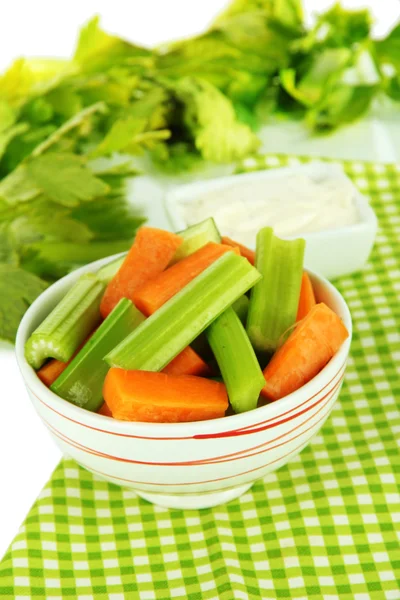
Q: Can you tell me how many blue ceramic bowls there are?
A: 0